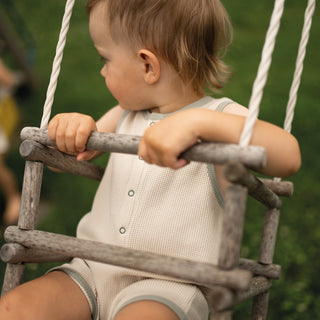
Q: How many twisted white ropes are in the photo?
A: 3